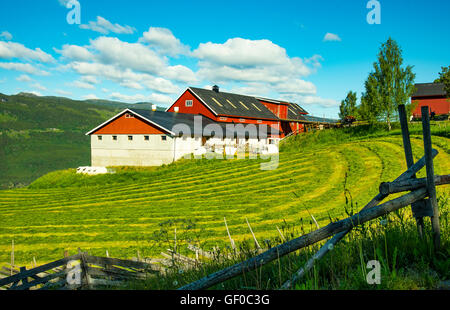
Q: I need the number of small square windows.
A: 5